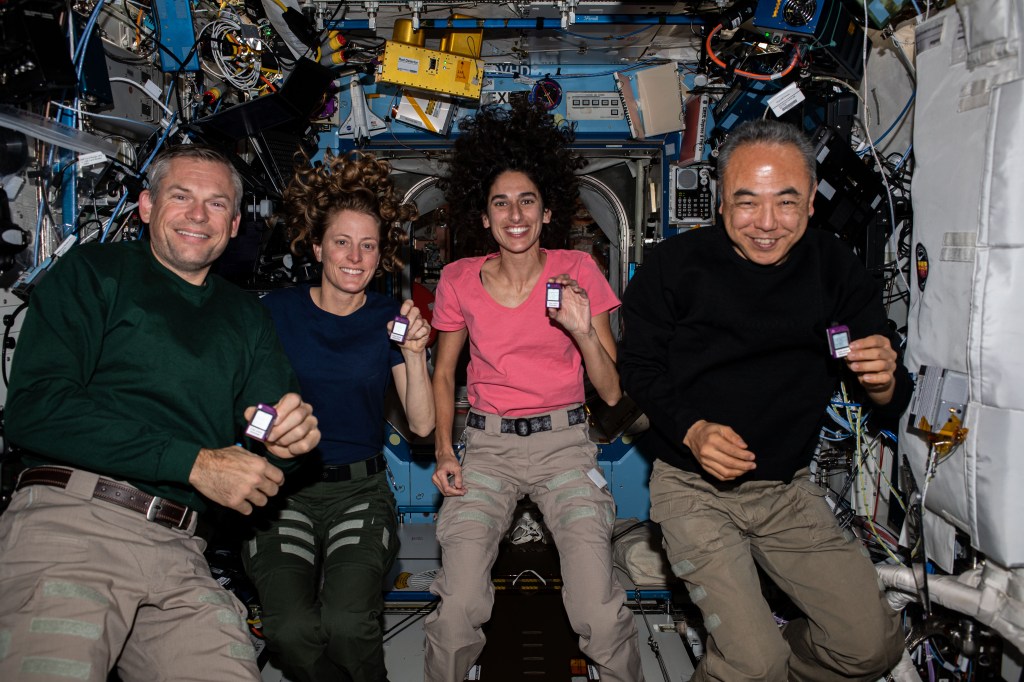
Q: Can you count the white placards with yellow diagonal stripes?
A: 1